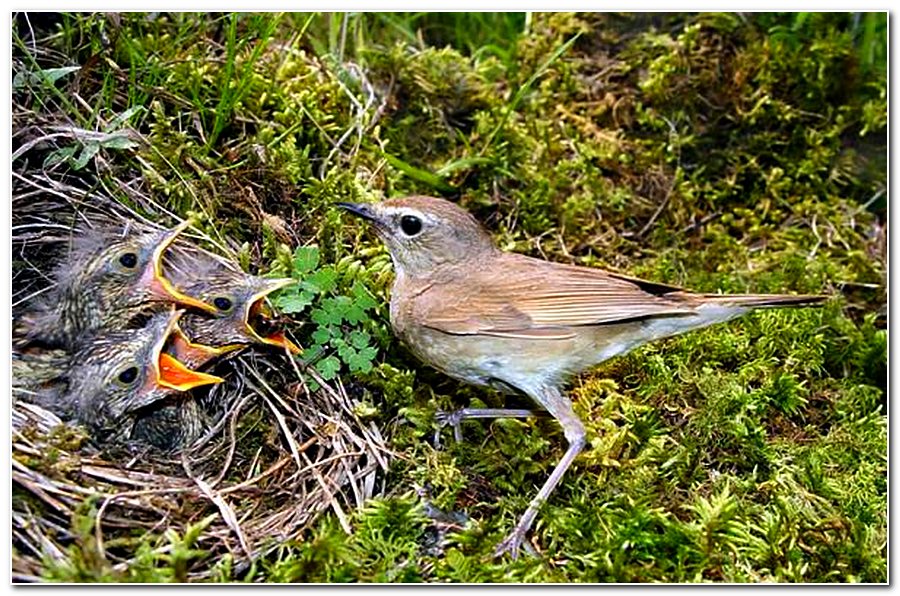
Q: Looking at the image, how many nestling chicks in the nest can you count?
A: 4